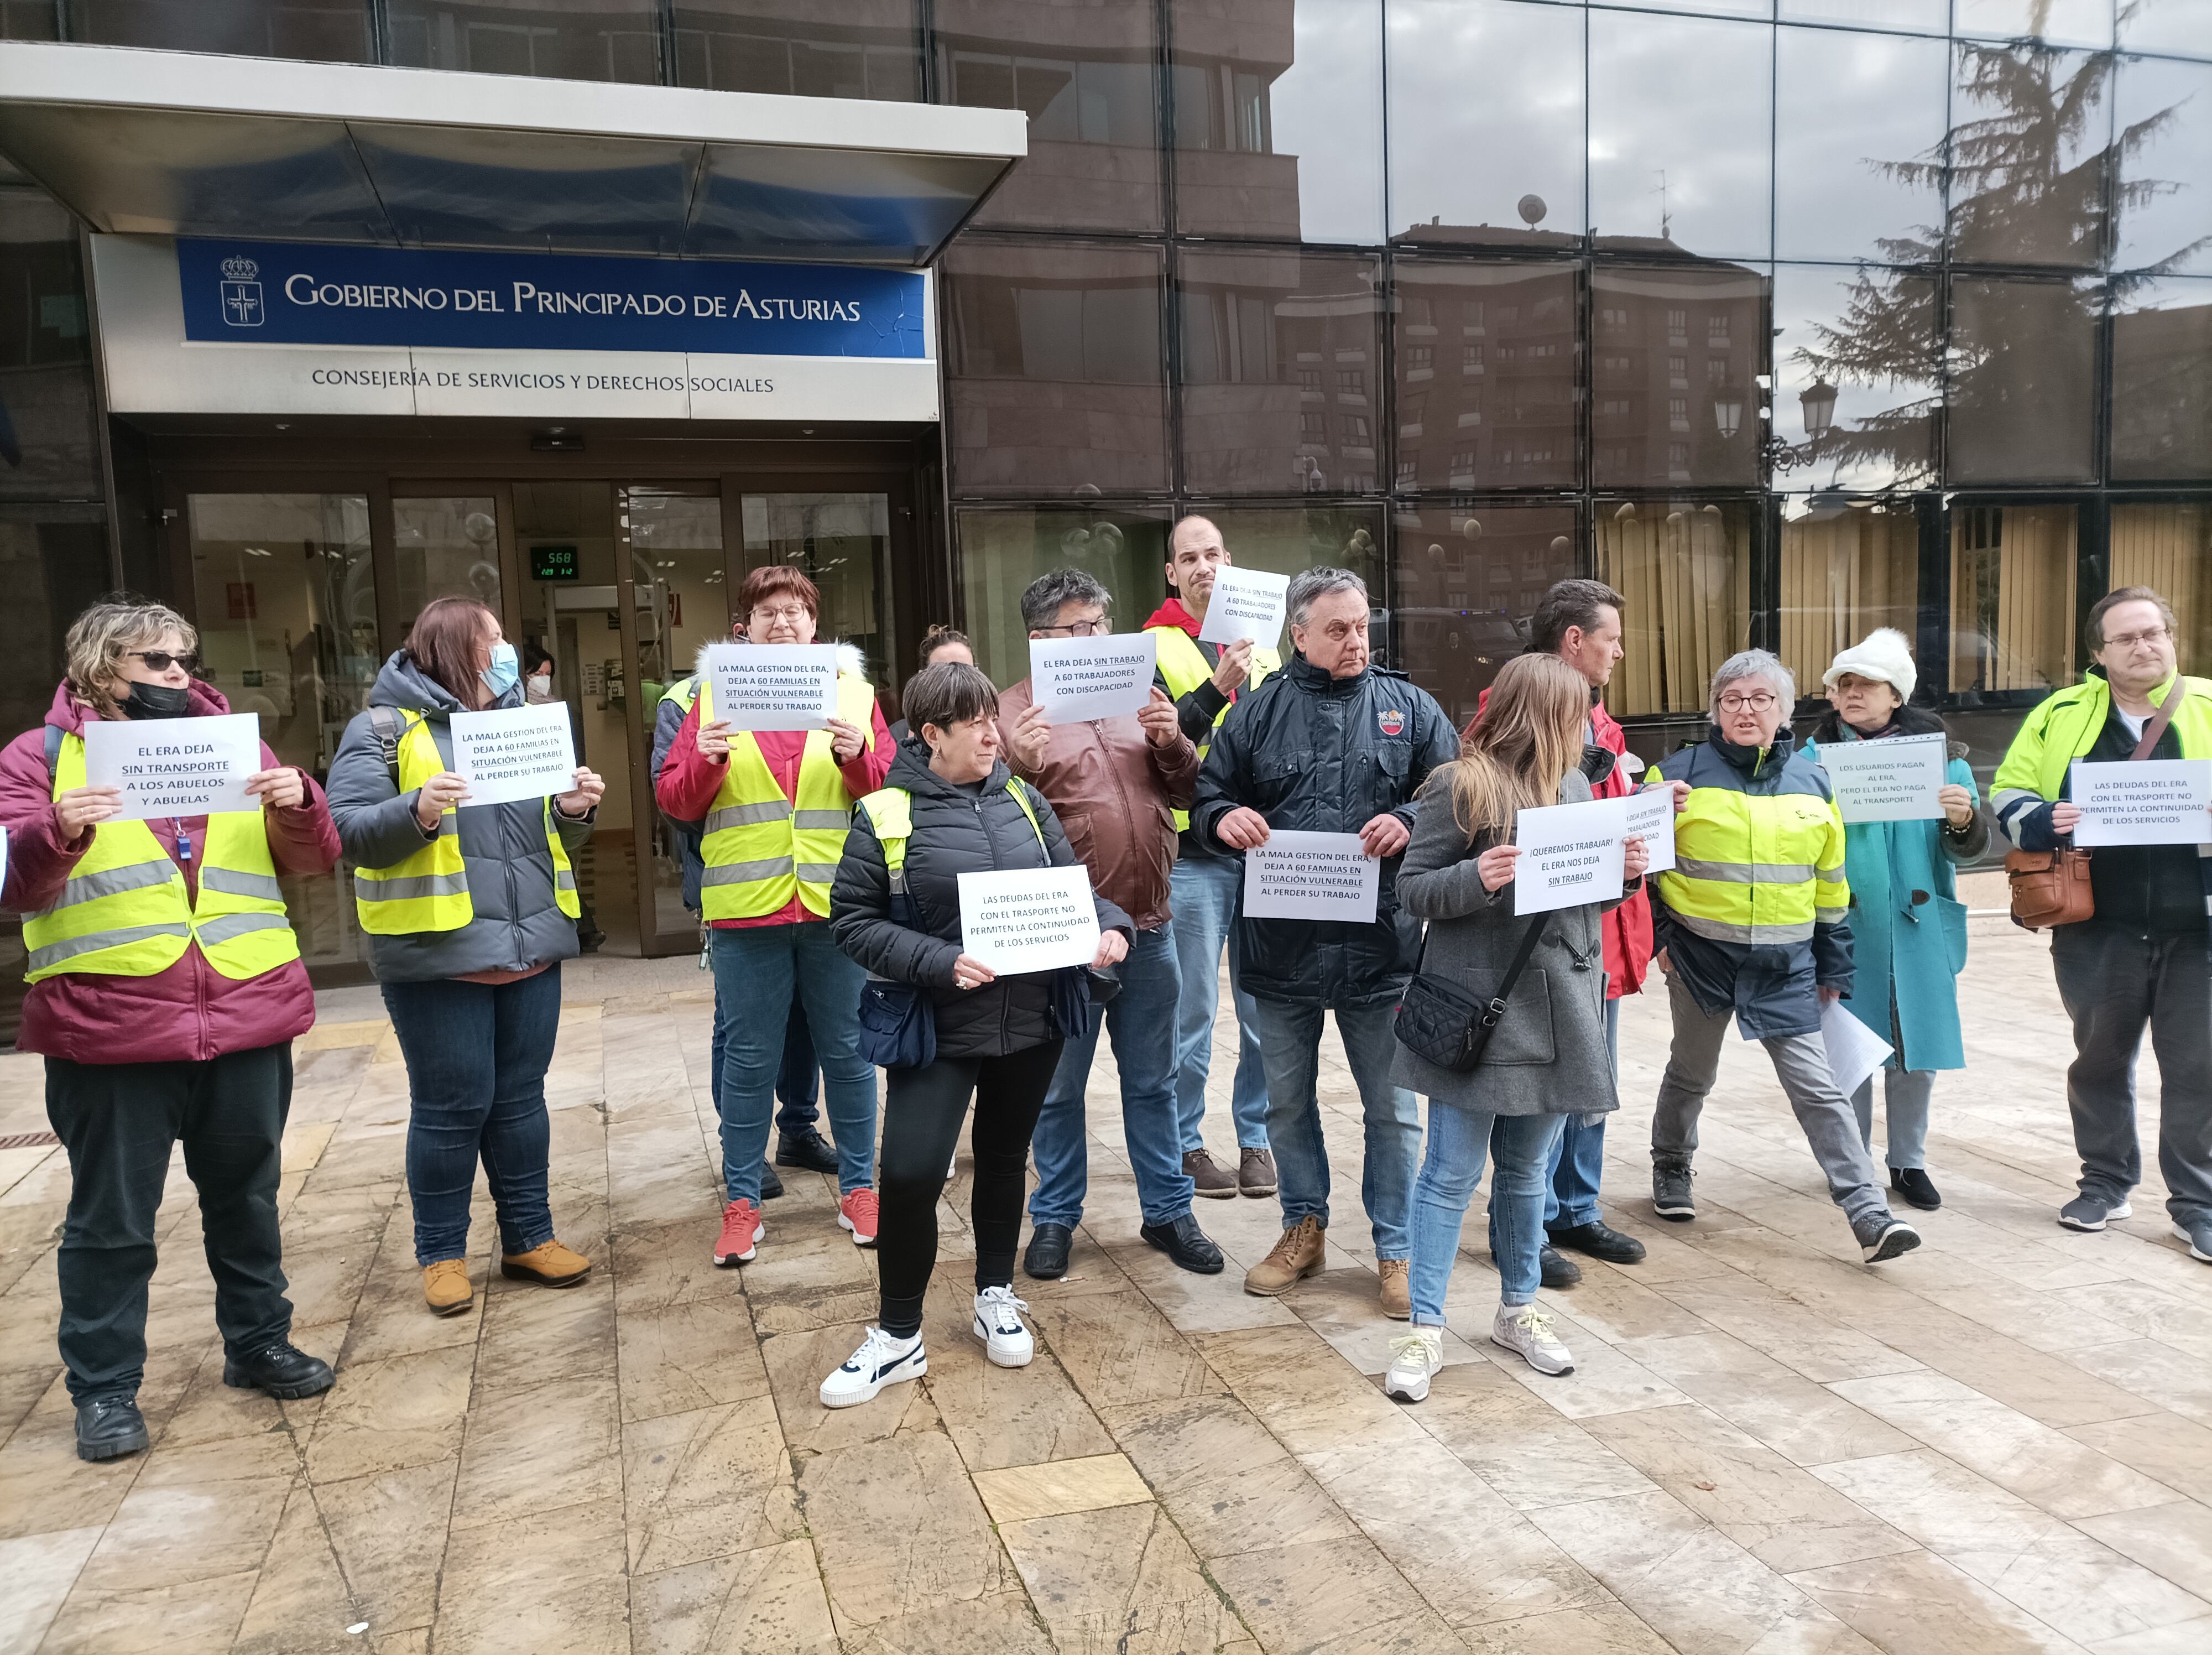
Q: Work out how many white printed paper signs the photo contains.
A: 11